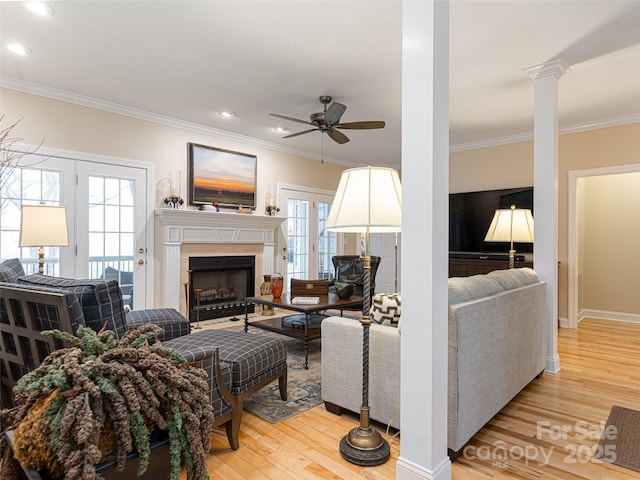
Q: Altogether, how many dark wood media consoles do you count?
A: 1